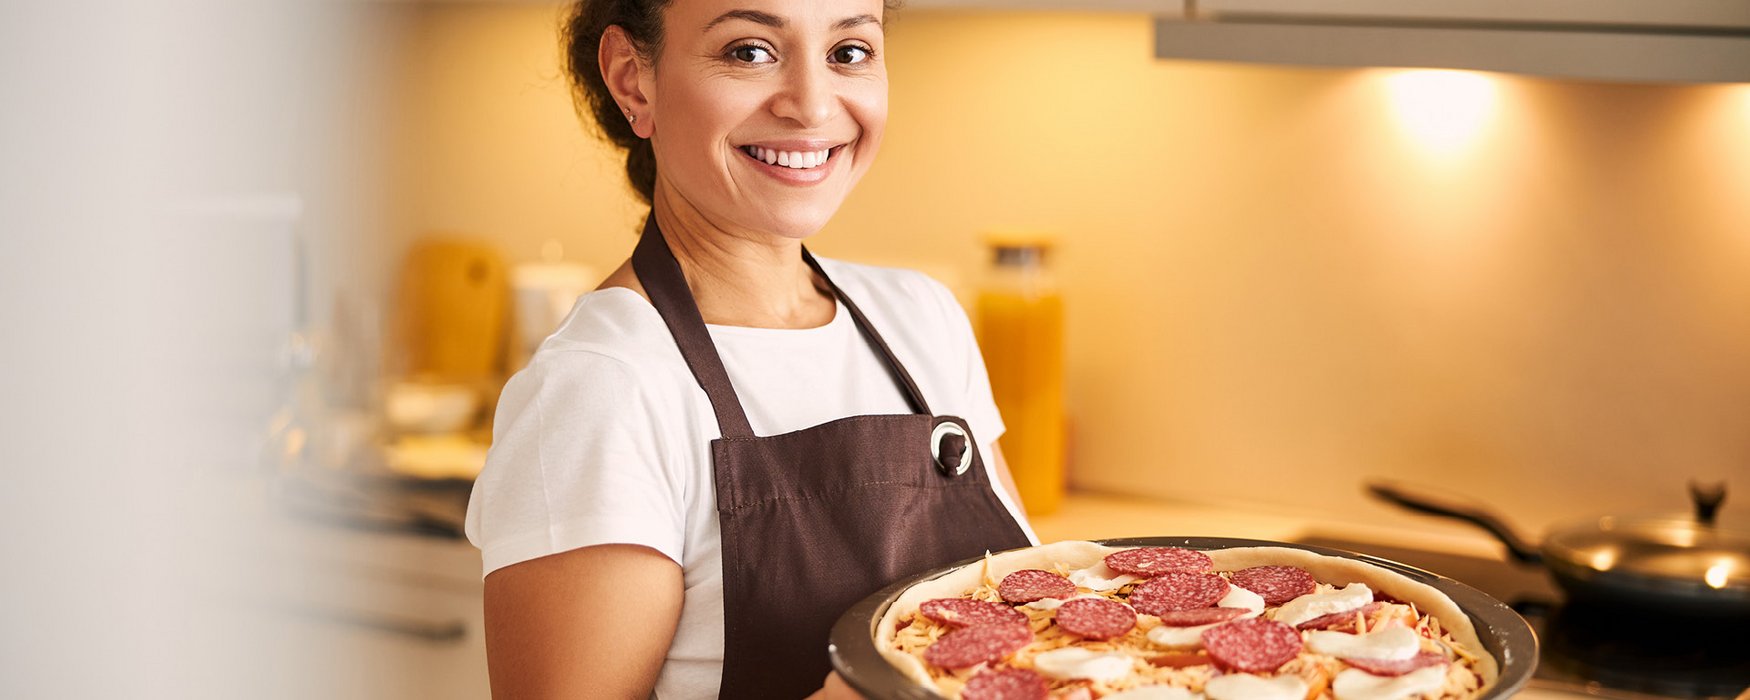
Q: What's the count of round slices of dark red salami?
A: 12